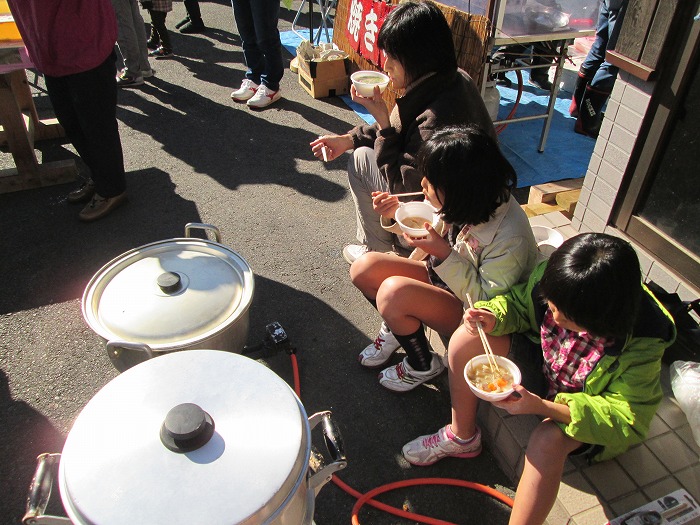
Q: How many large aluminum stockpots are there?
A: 2